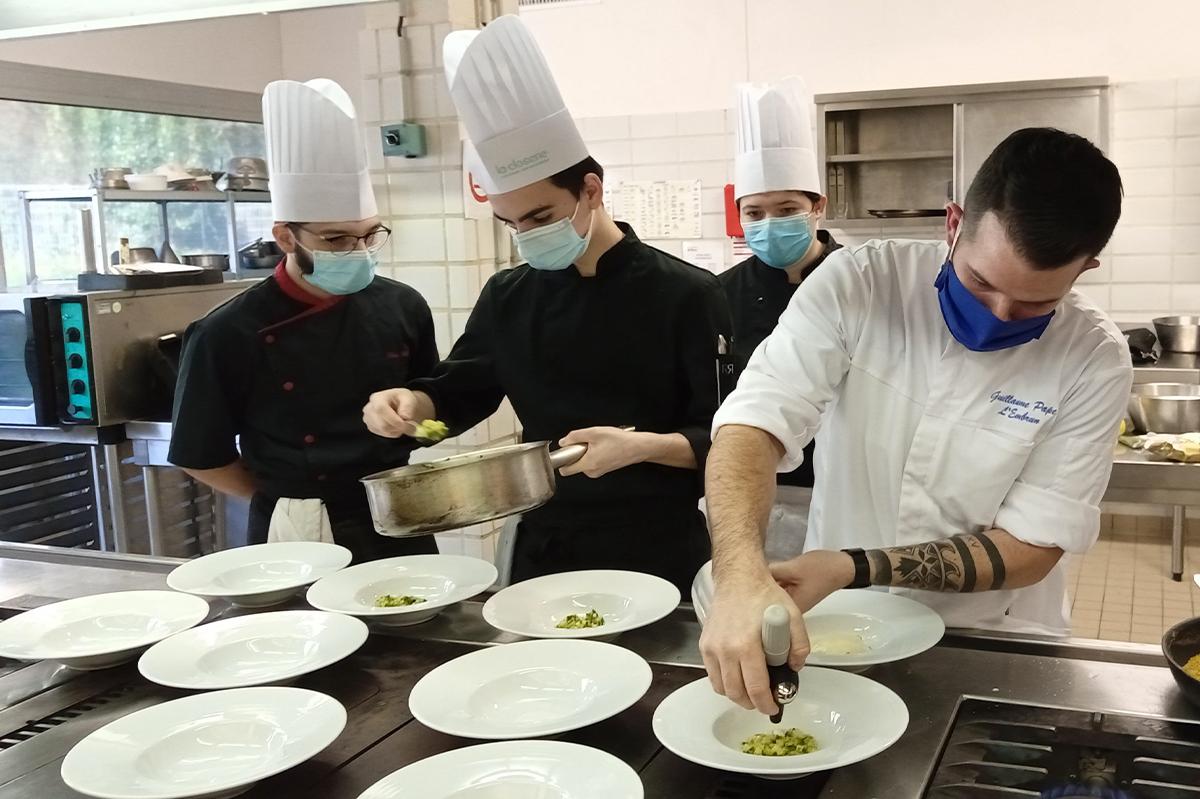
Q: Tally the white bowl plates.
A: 10